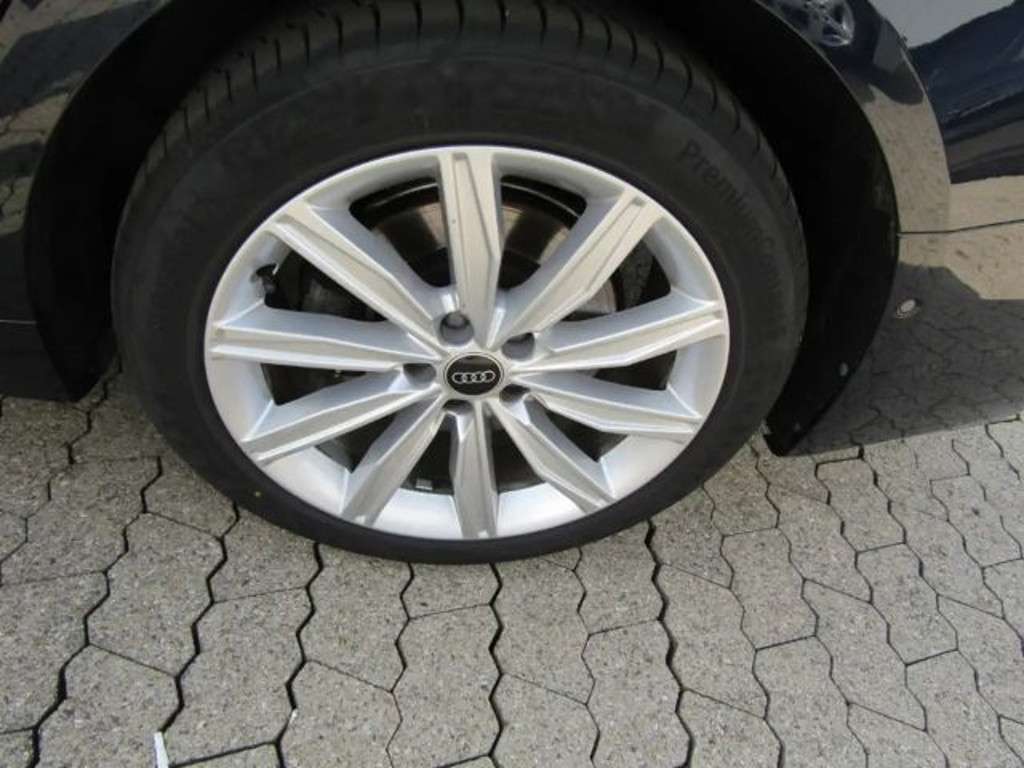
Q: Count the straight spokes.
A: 10